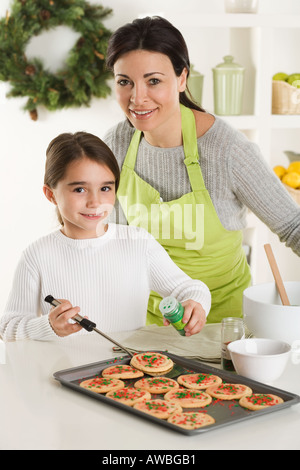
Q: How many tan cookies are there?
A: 11